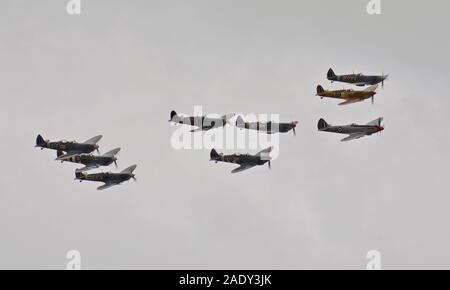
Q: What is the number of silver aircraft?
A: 1